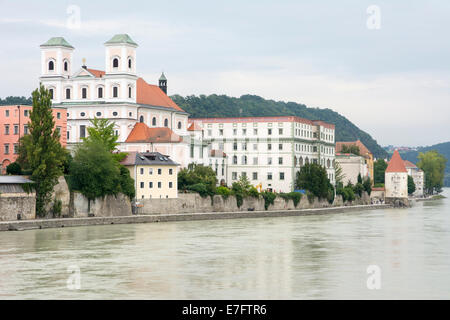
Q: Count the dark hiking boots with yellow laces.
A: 0